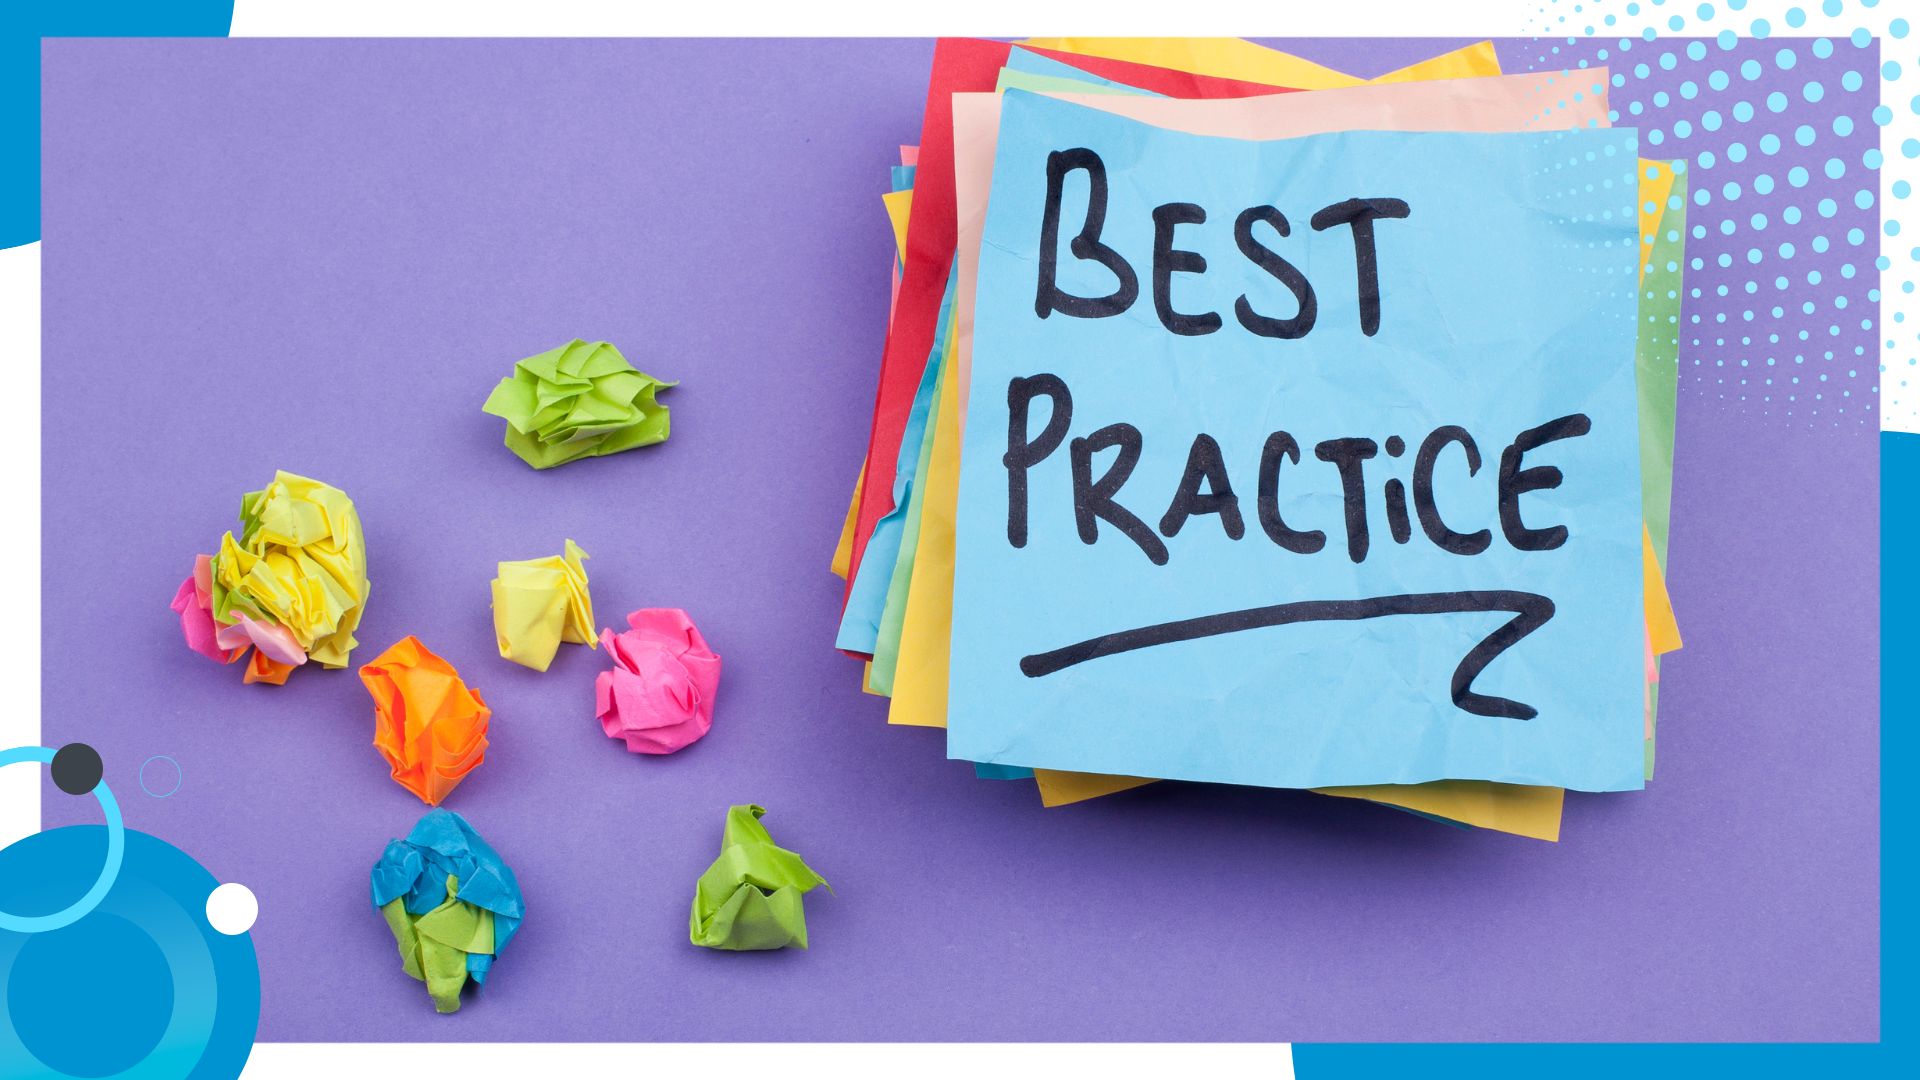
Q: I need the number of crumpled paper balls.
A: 7